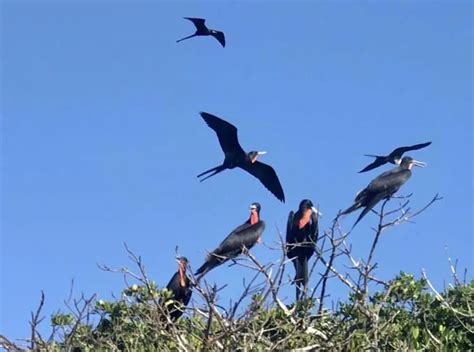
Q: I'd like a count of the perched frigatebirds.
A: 4